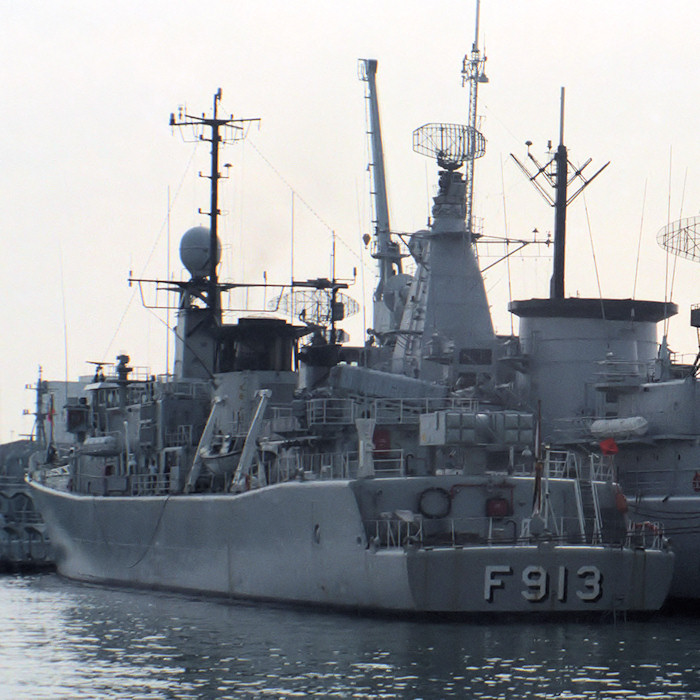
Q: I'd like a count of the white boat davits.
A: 2